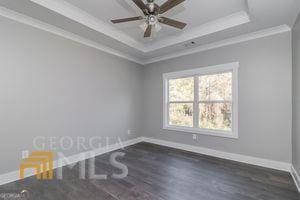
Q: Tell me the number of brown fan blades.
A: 5